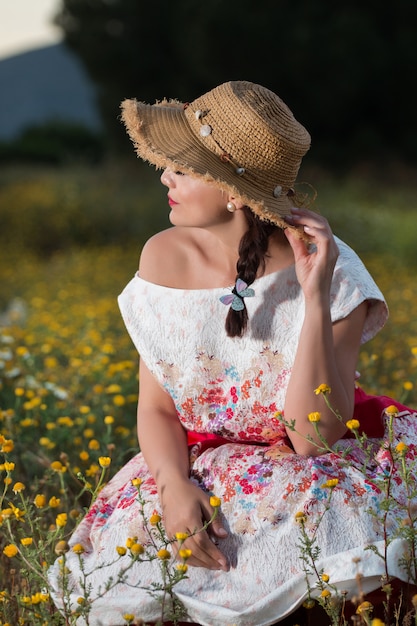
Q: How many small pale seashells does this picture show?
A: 4